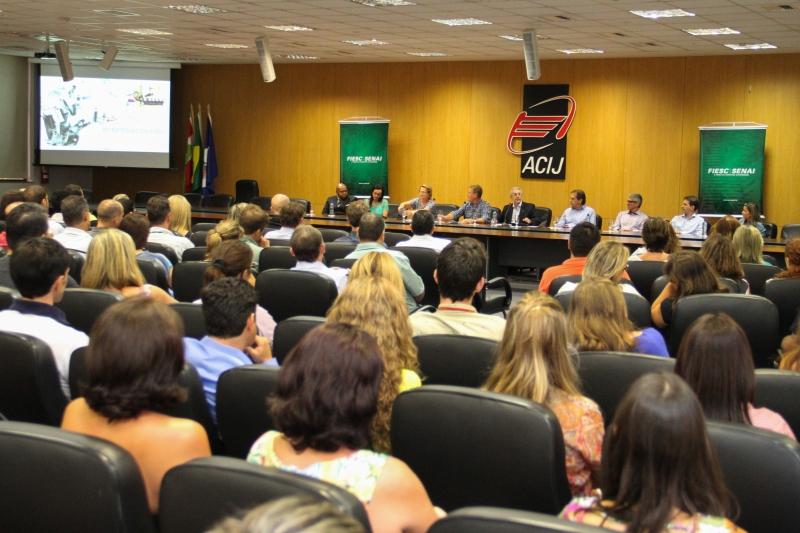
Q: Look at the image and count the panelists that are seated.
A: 9